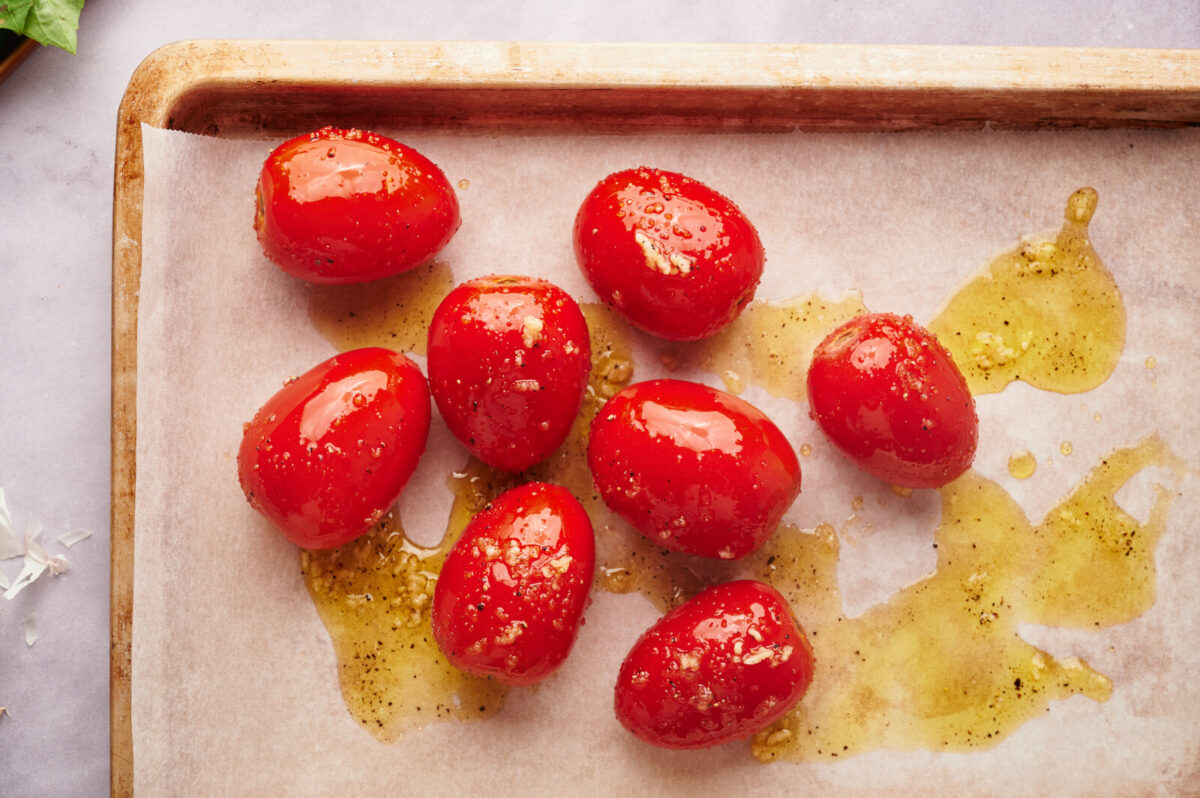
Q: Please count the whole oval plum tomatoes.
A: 8